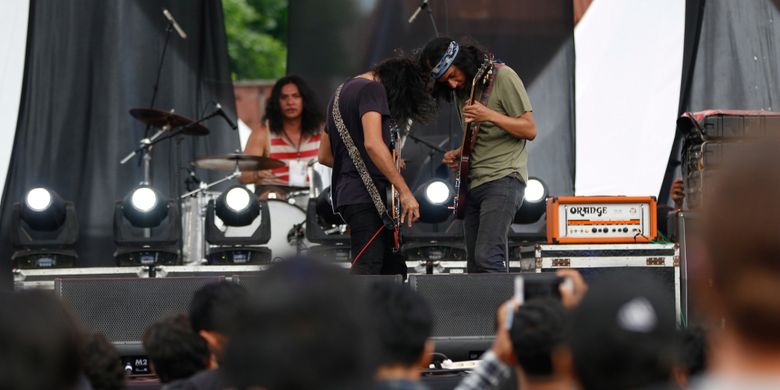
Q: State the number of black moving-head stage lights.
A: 6